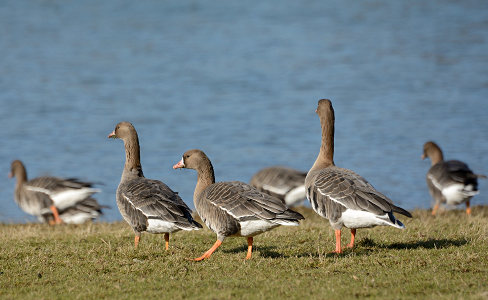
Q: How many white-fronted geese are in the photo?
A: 7